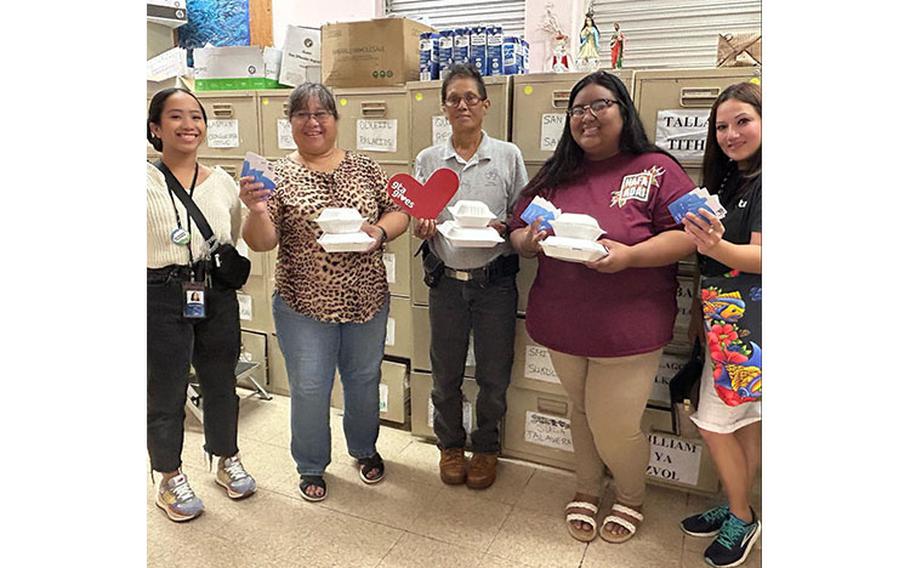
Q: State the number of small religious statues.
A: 3